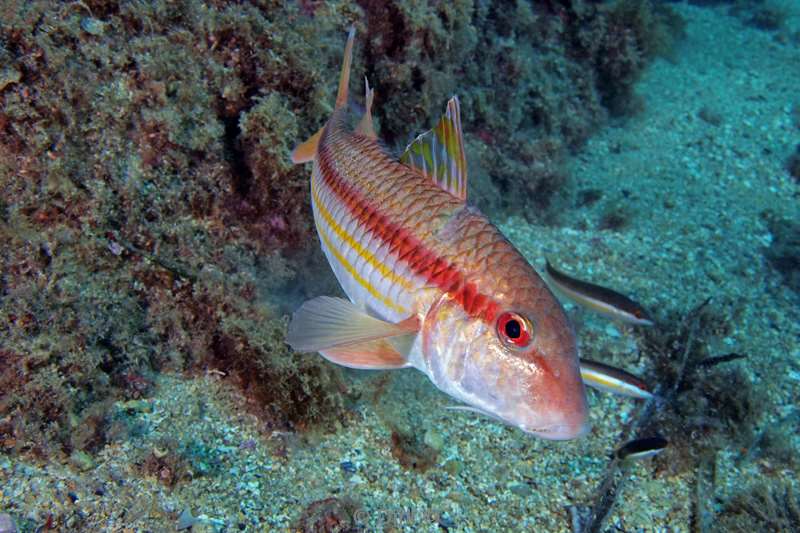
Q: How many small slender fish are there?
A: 3